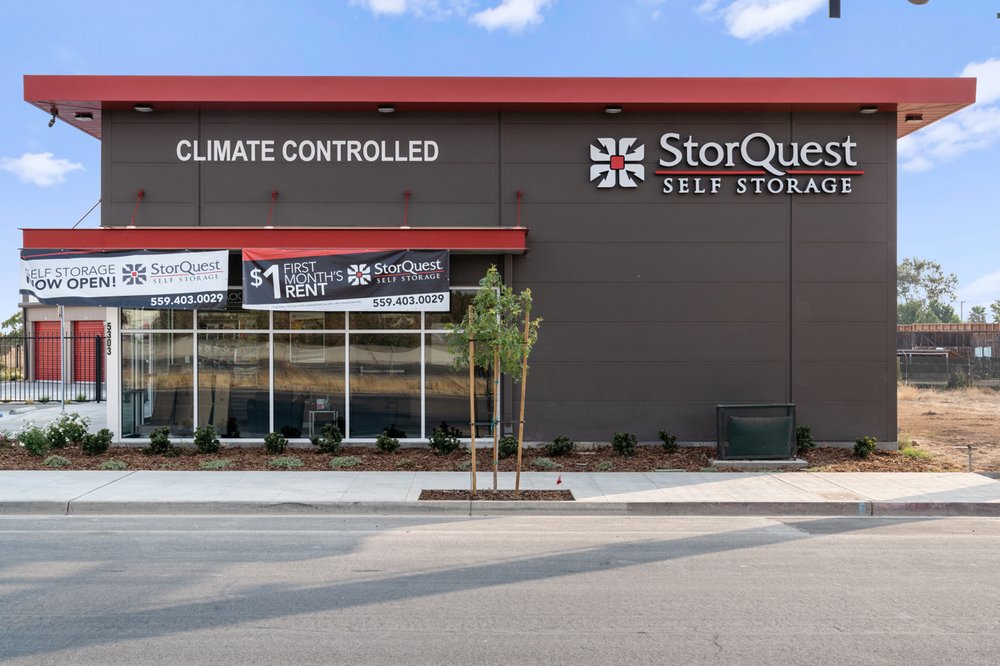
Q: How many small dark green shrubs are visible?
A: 13